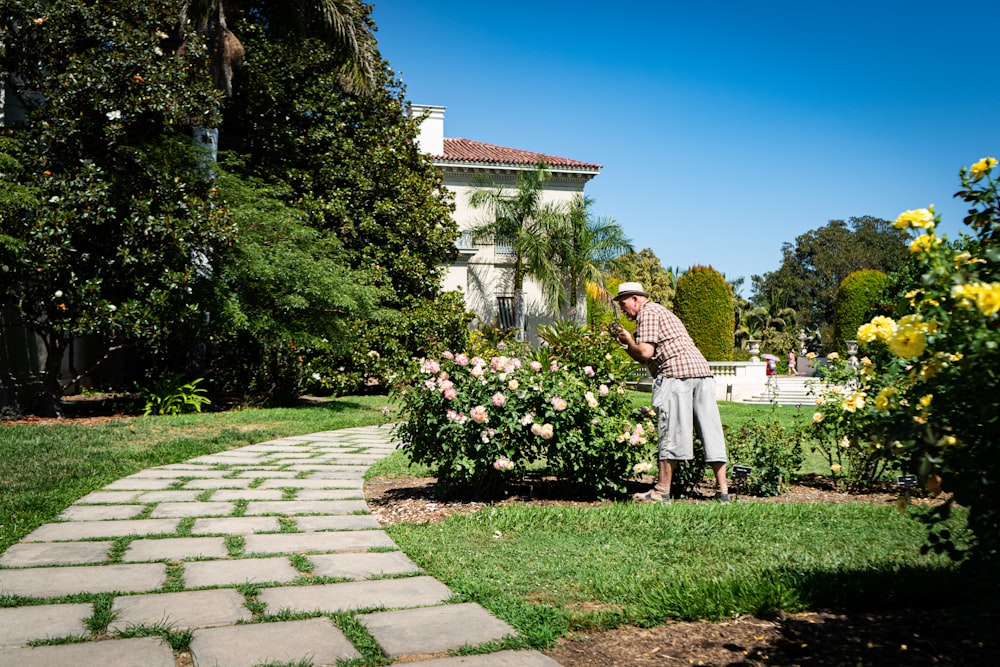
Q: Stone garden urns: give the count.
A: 2